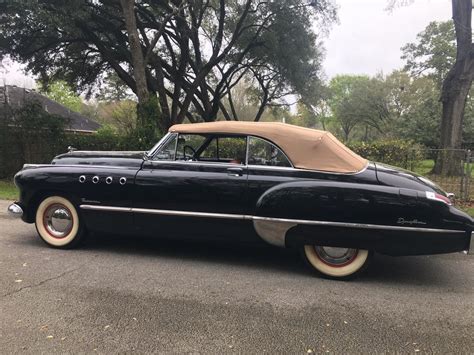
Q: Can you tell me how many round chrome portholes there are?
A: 4